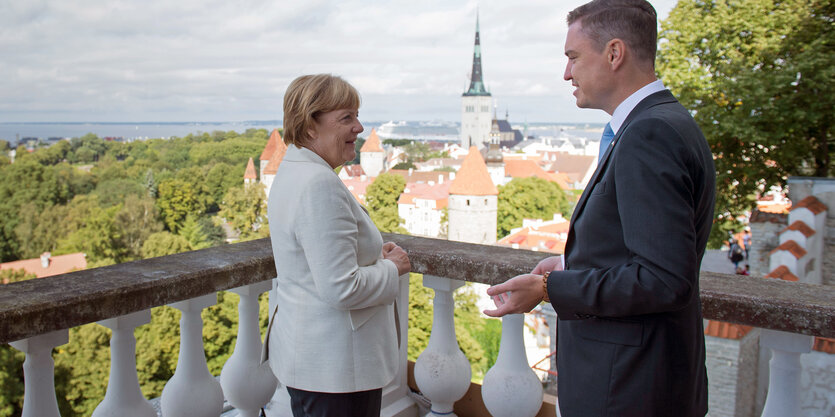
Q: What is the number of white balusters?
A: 7